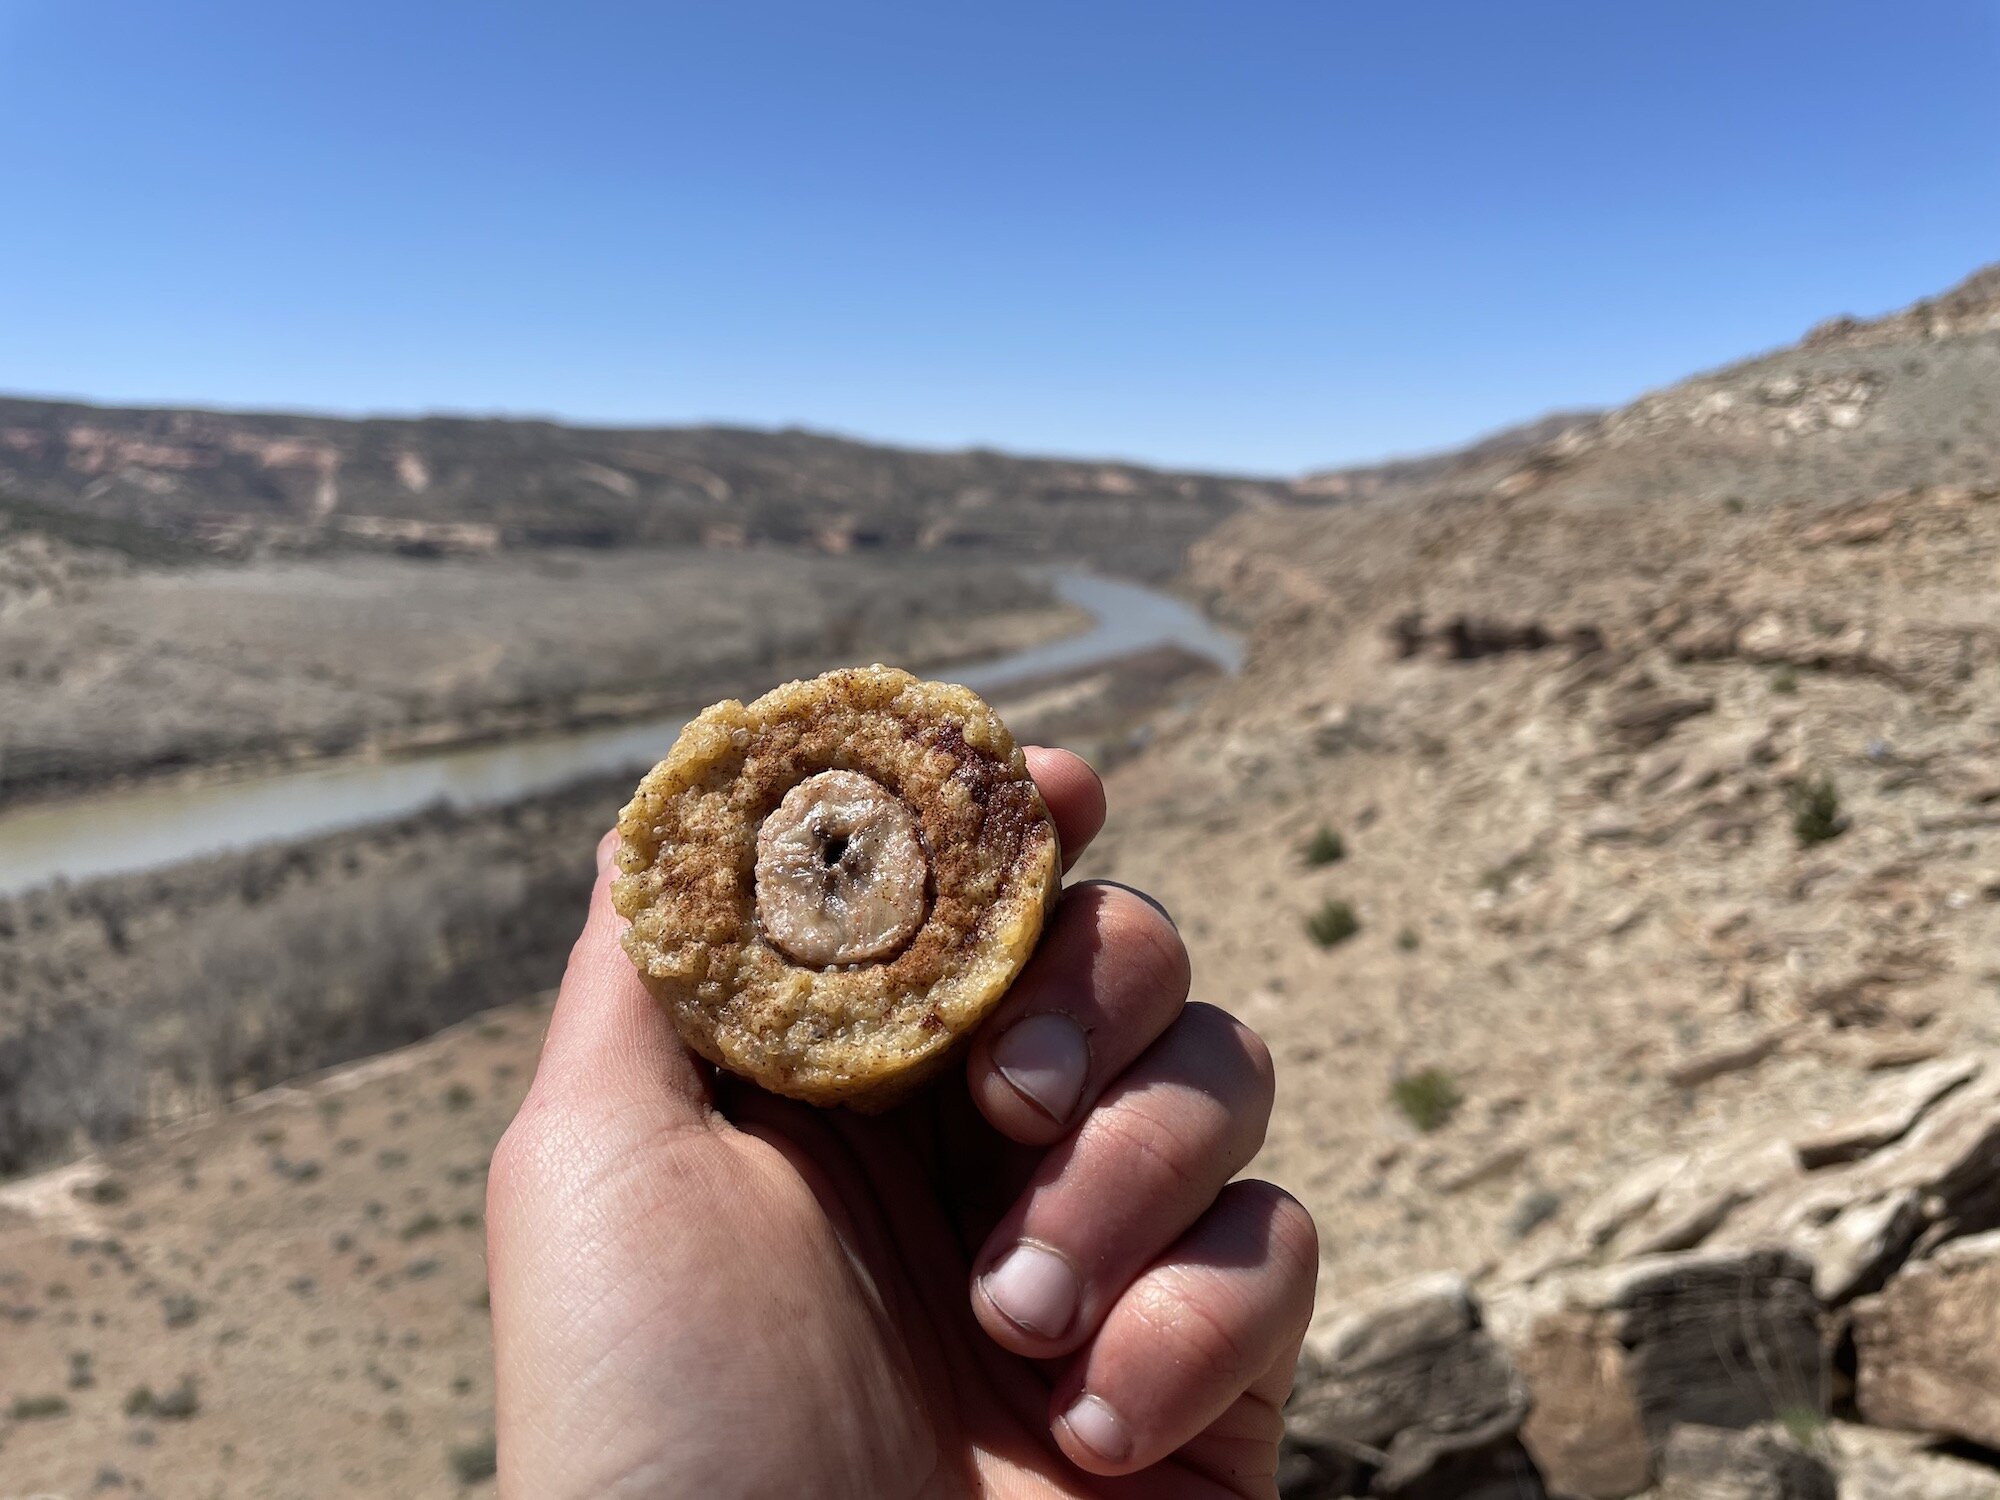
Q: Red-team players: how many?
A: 0